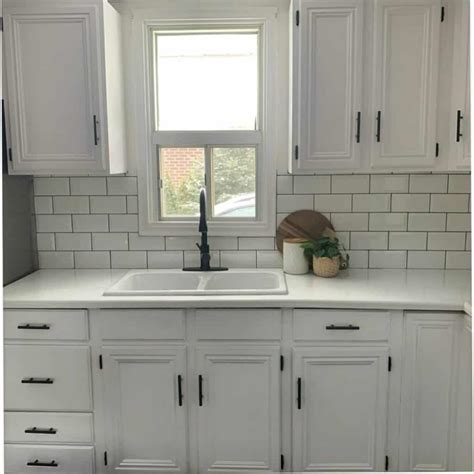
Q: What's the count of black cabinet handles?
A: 12